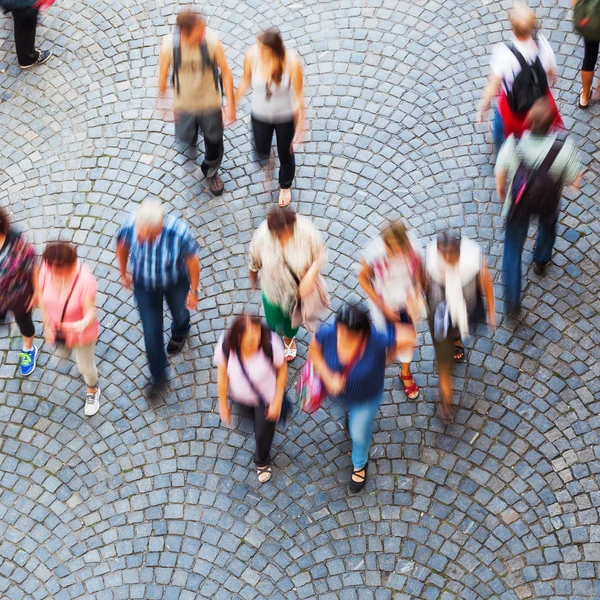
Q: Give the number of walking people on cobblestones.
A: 14